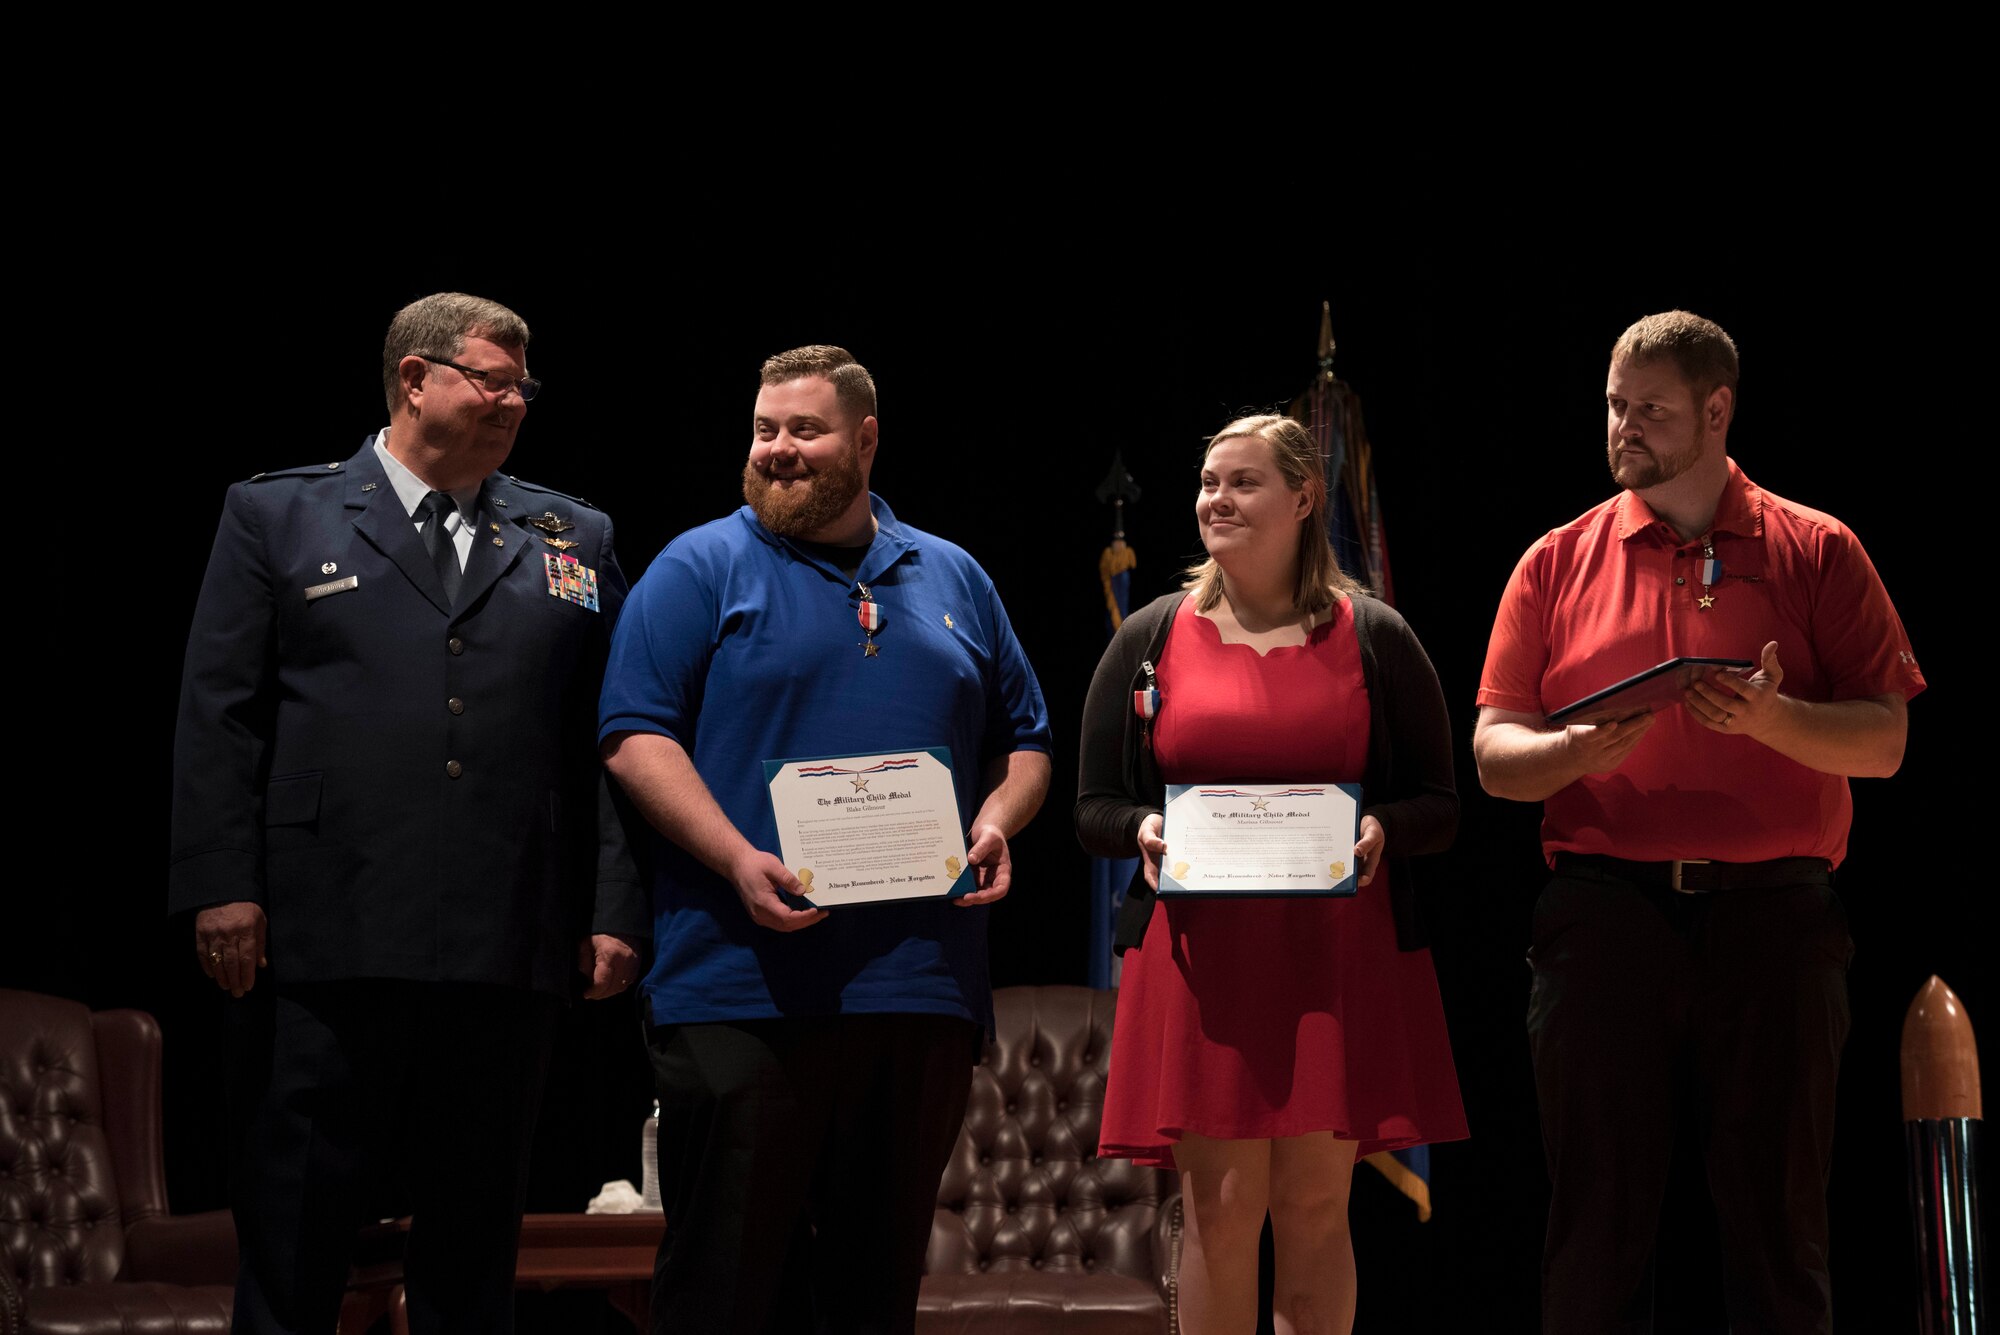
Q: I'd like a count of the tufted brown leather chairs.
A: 2